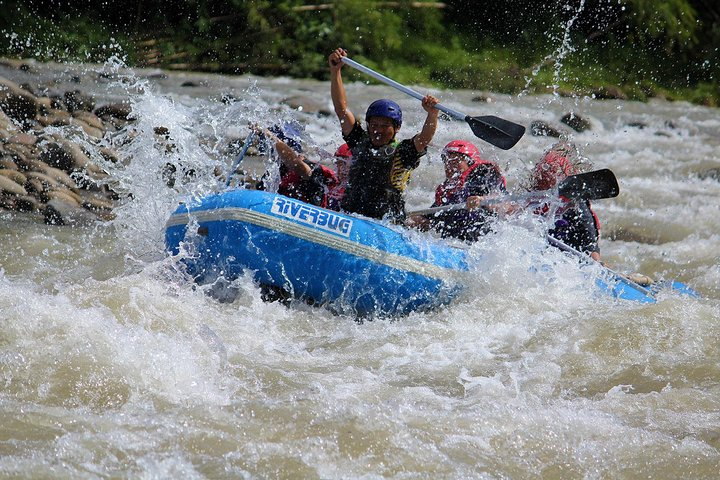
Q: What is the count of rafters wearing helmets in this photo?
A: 5